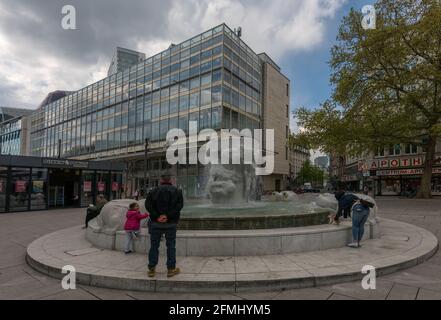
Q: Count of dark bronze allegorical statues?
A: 0